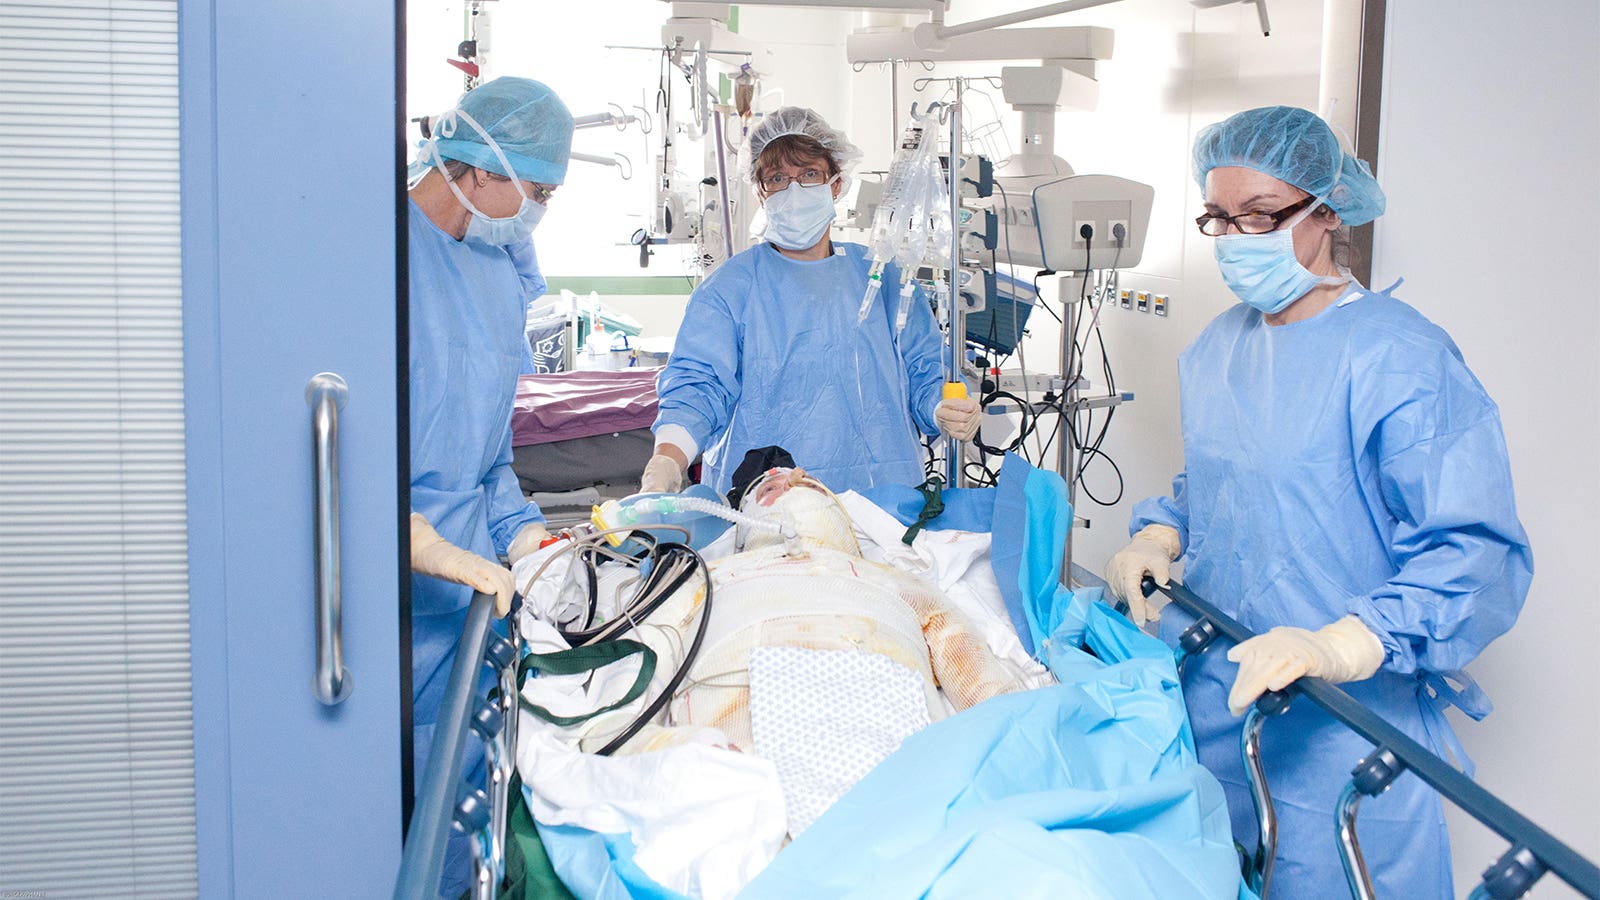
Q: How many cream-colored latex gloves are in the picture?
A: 6